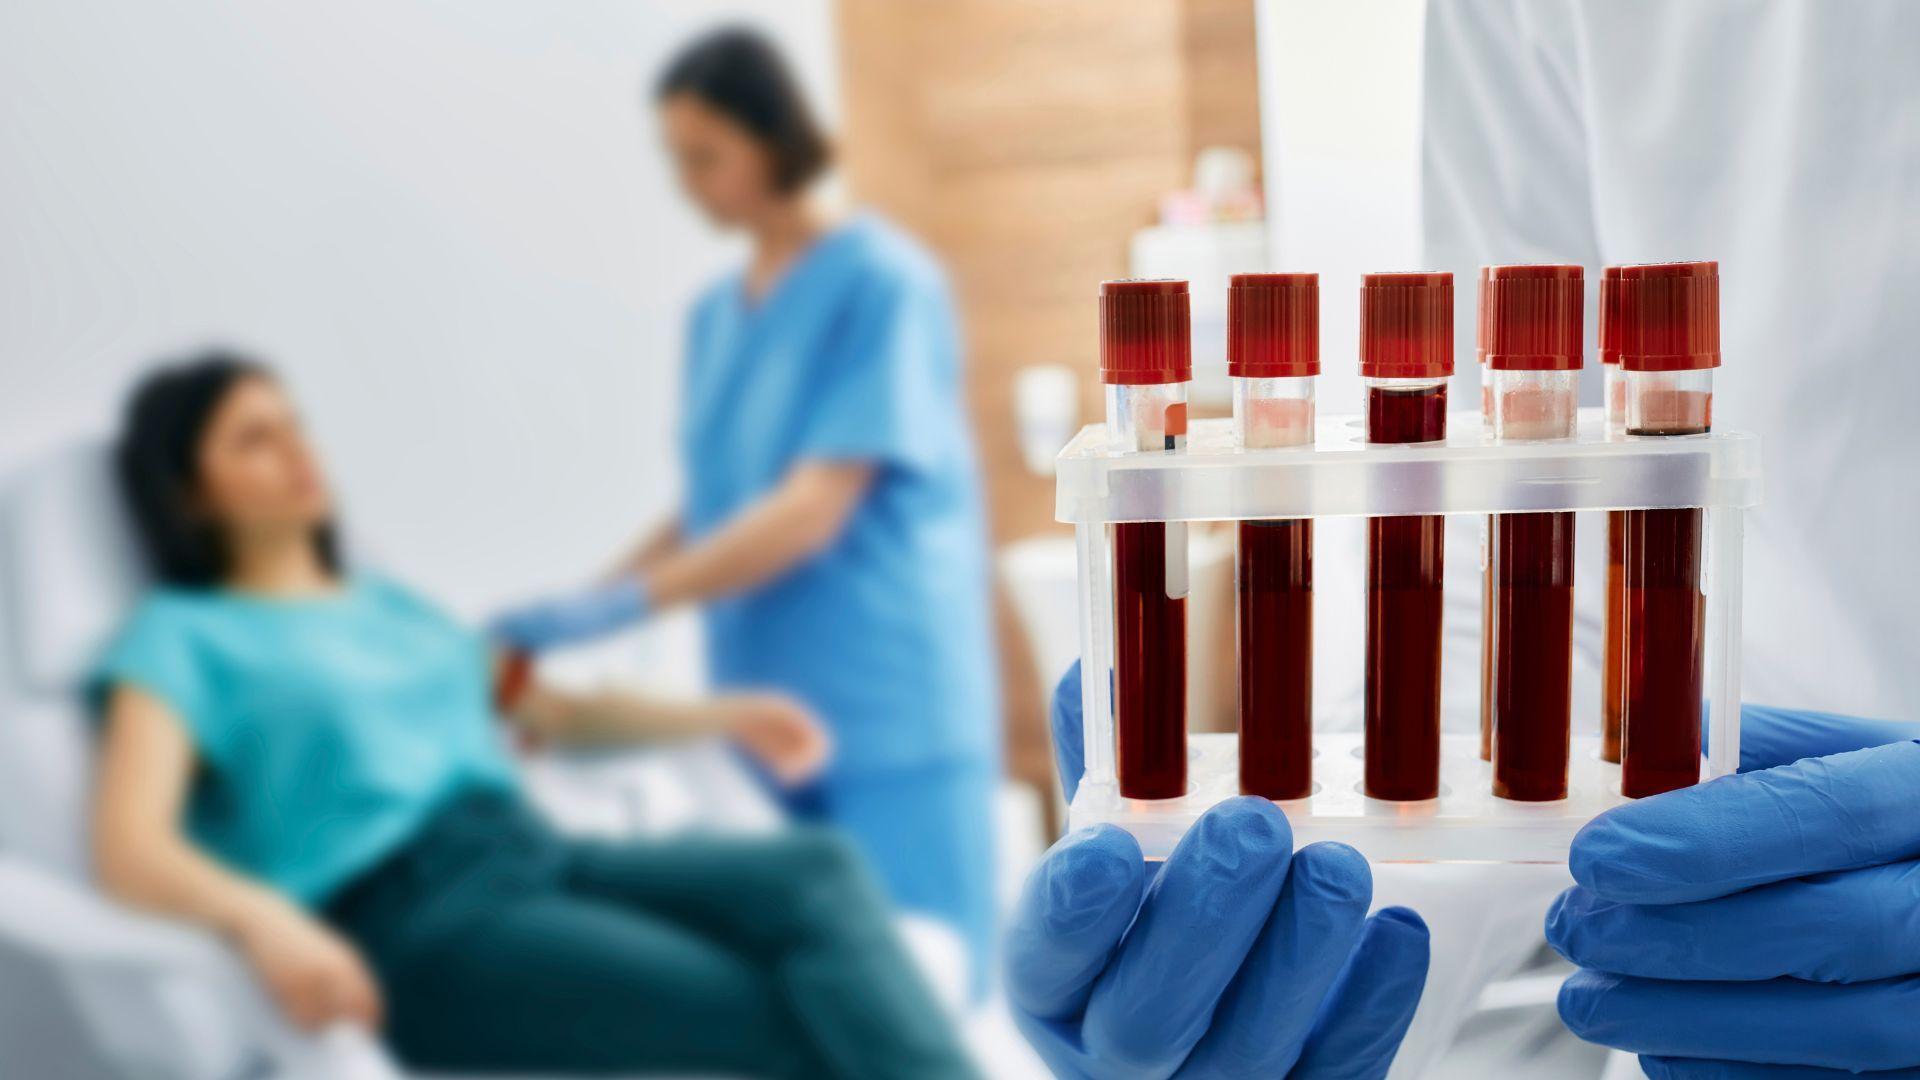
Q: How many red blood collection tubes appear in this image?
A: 7